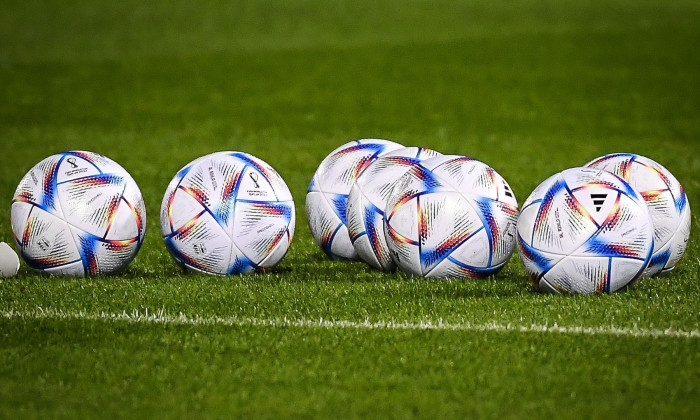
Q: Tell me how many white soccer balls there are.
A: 7